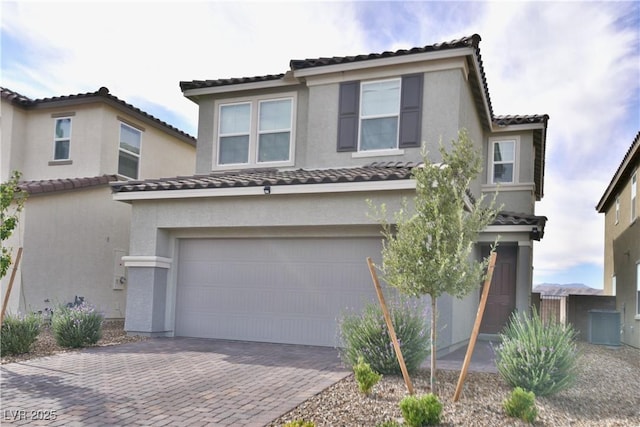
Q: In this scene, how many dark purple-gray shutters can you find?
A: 2